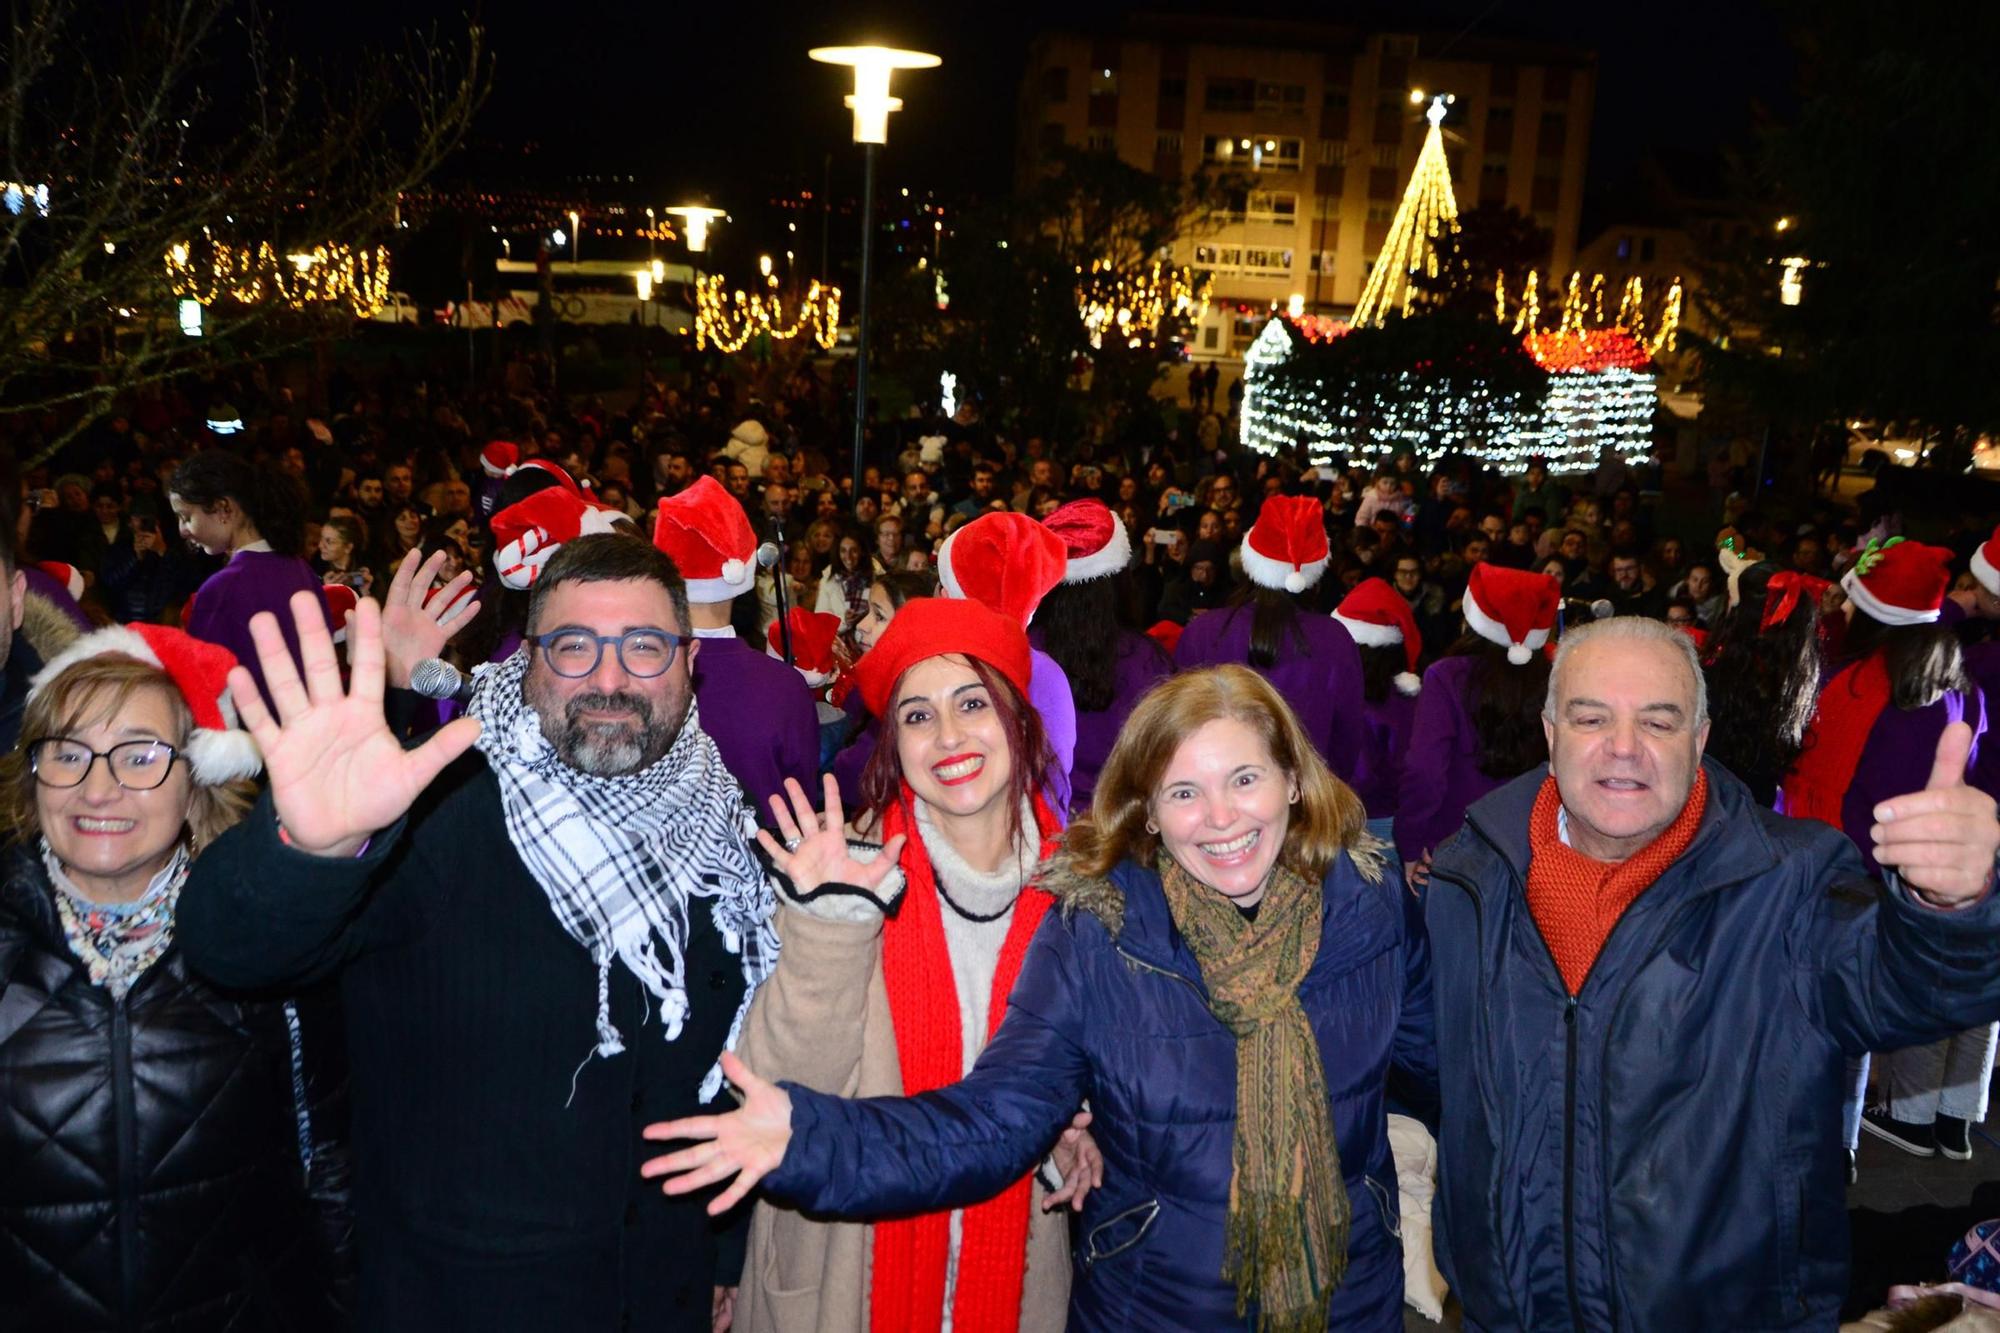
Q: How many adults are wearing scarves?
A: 5